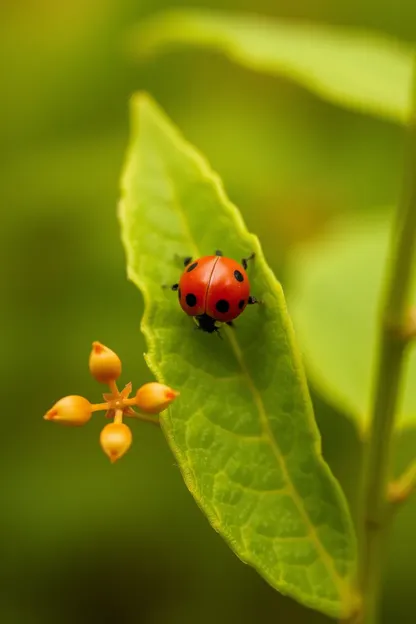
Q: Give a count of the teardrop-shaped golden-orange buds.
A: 4